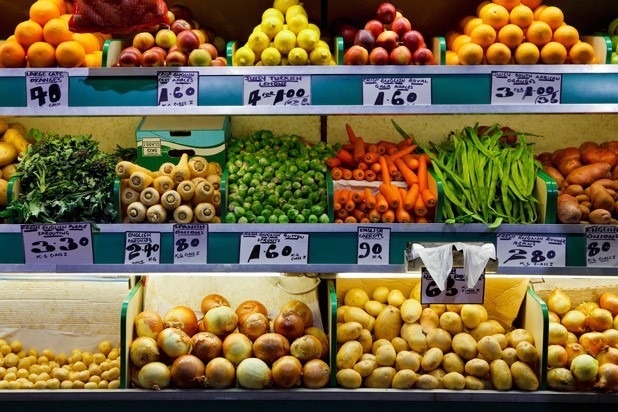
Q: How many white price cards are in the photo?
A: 13